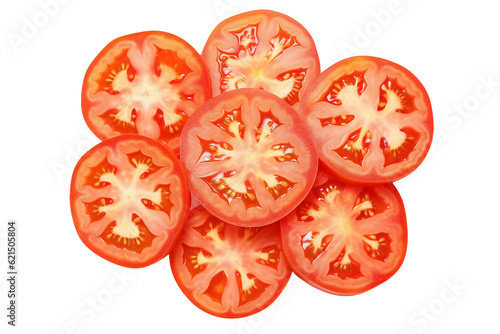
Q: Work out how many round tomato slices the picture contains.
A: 7